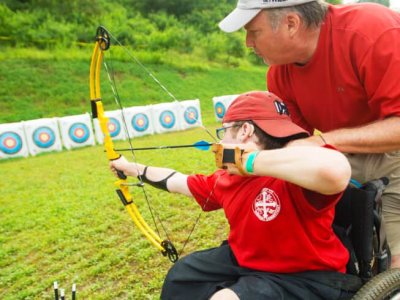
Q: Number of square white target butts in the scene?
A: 8